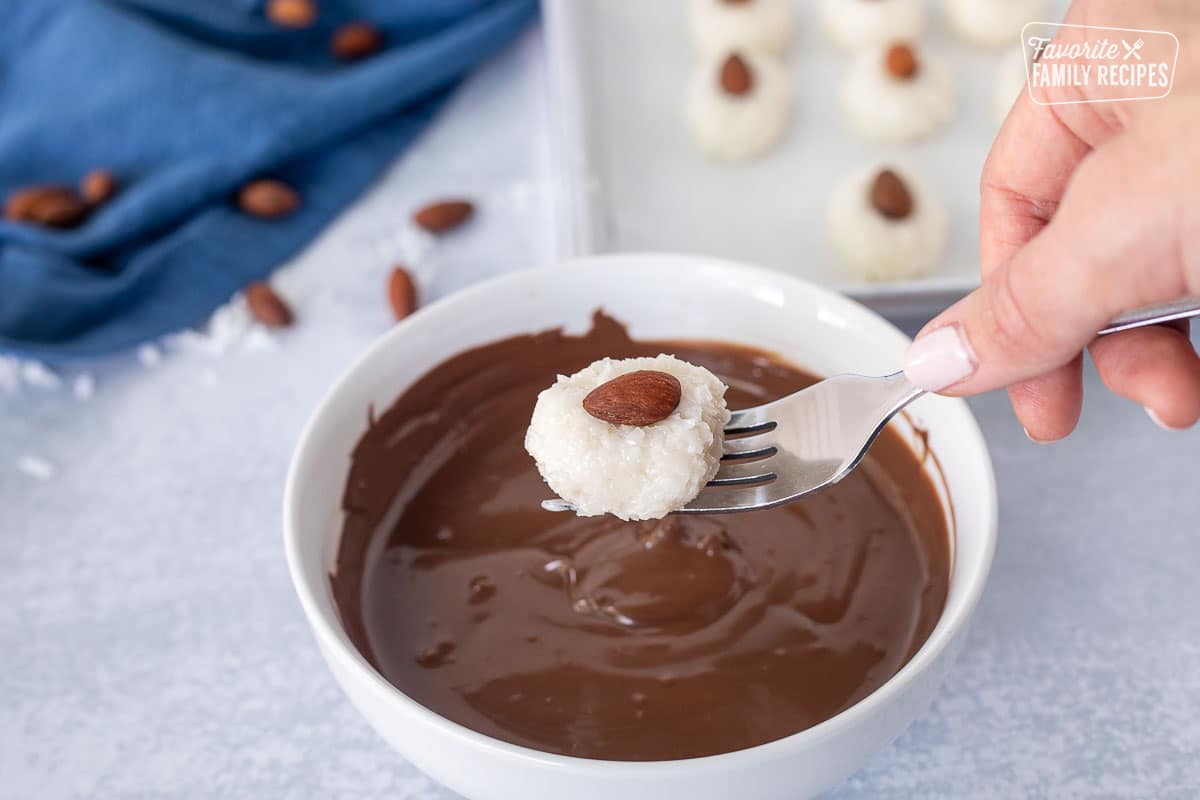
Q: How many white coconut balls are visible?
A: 8